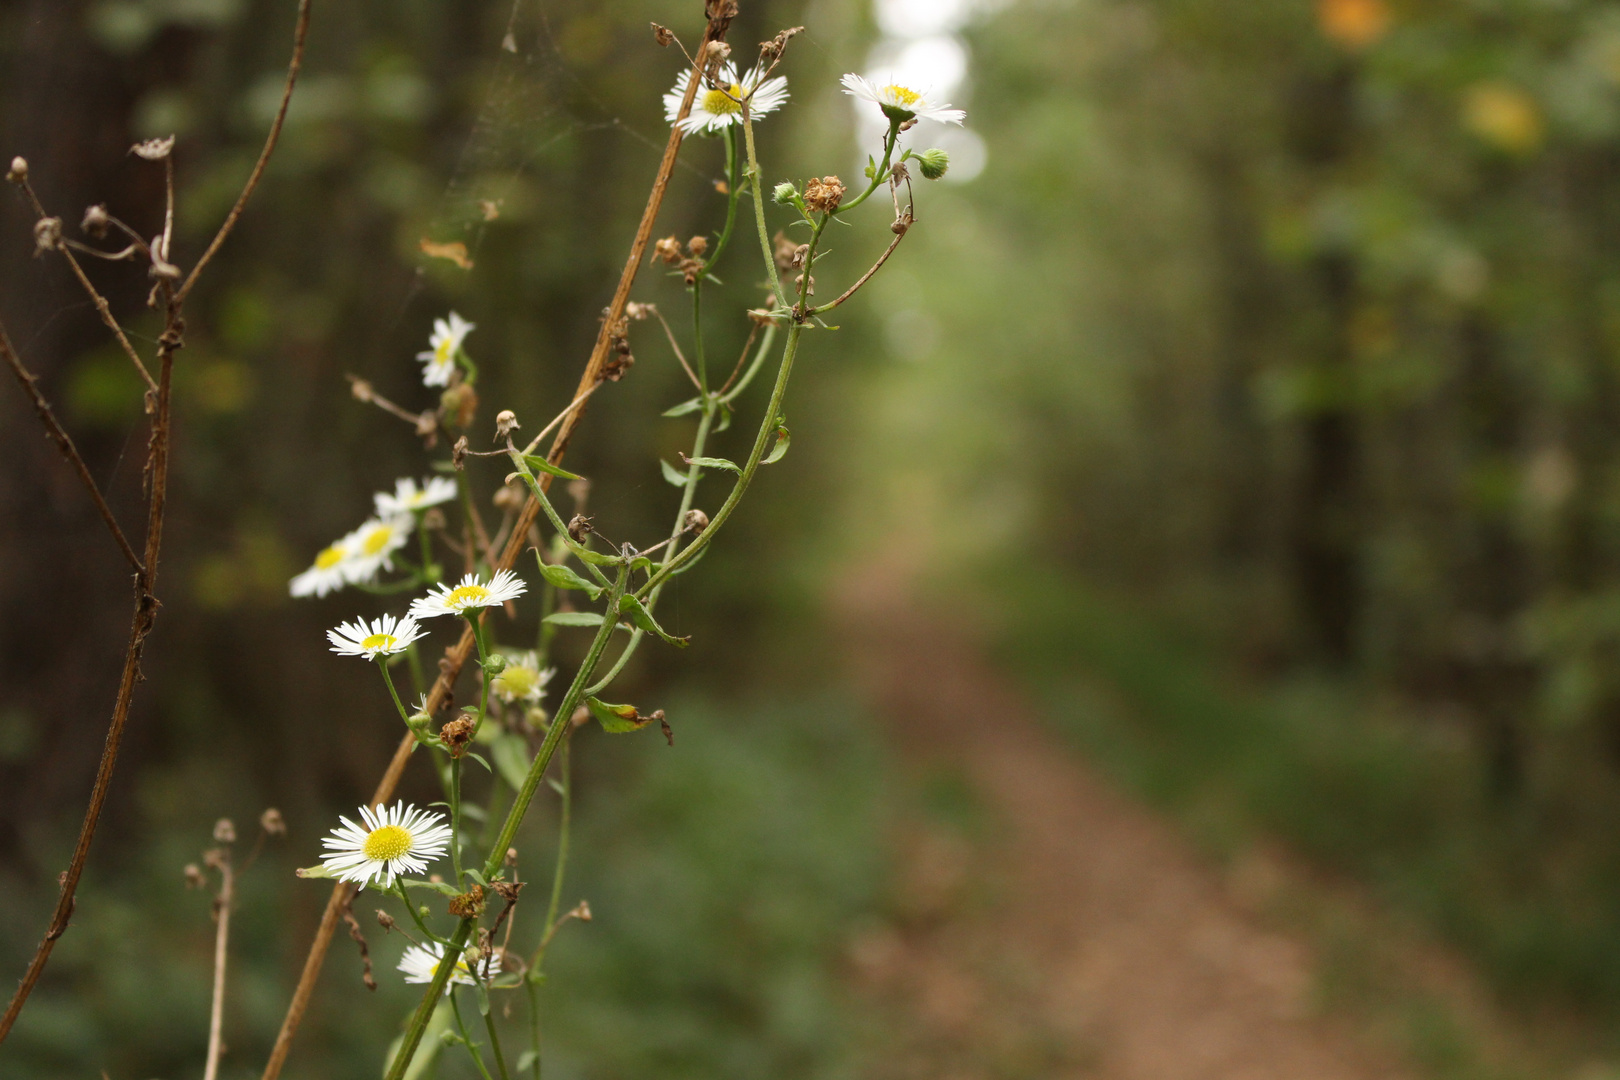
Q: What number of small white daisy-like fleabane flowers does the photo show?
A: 11